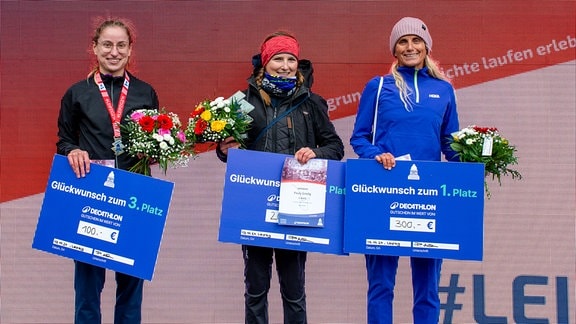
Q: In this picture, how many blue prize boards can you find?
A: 3